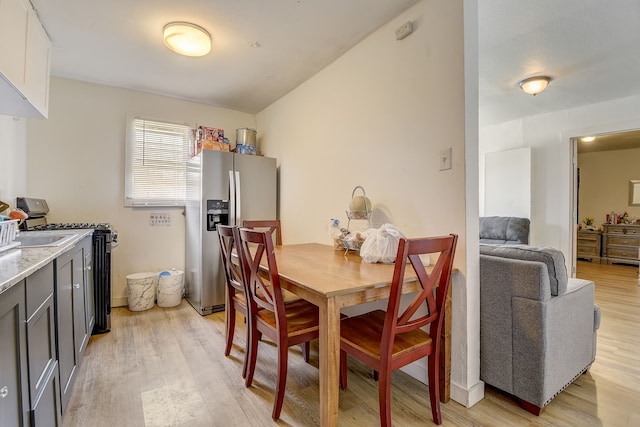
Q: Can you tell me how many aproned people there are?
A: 0